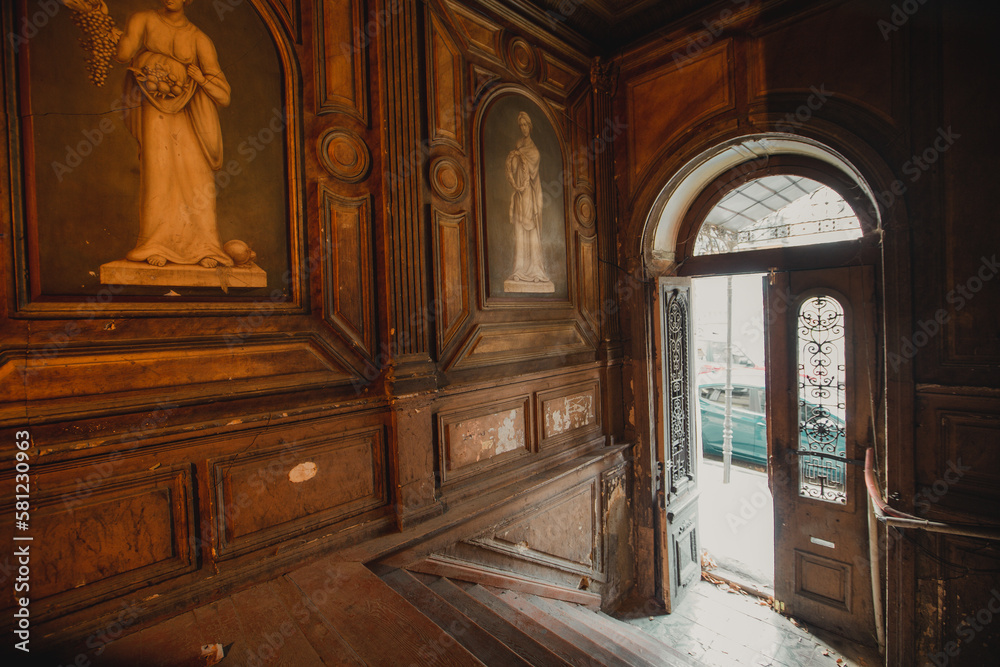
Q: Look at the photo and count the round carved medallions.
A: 4